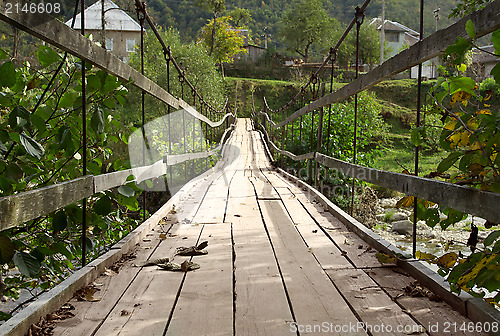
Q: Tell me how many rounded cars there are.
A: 0